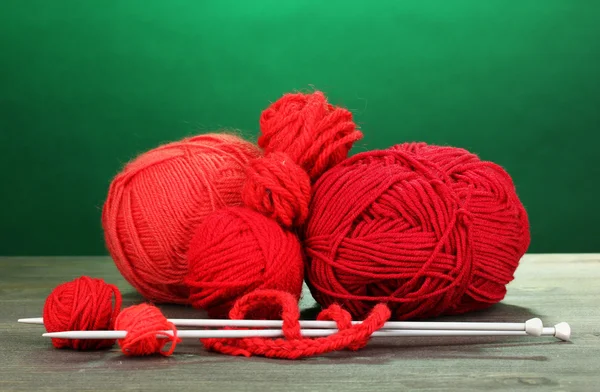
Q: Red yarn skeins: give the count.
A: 7